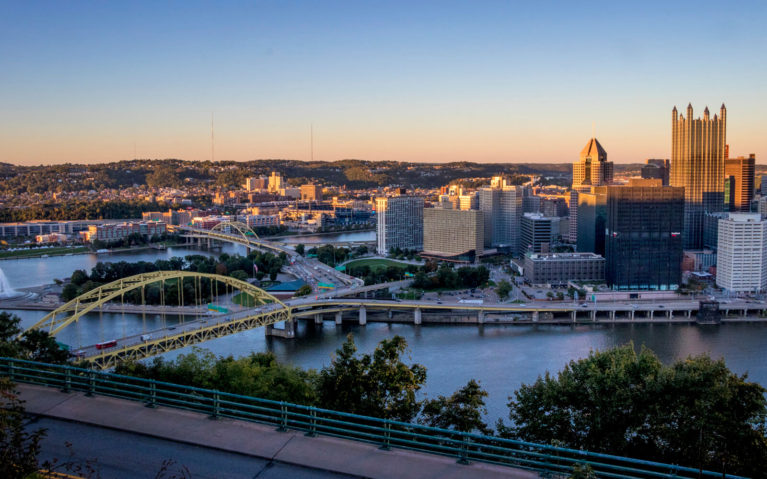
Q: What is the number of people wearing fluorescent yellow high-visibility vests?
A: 0